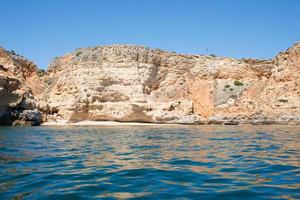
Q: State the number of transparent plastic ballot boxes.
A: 0